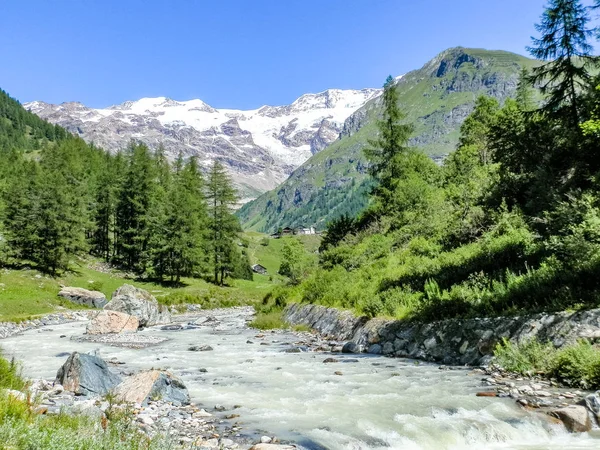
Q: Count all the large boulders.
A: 5